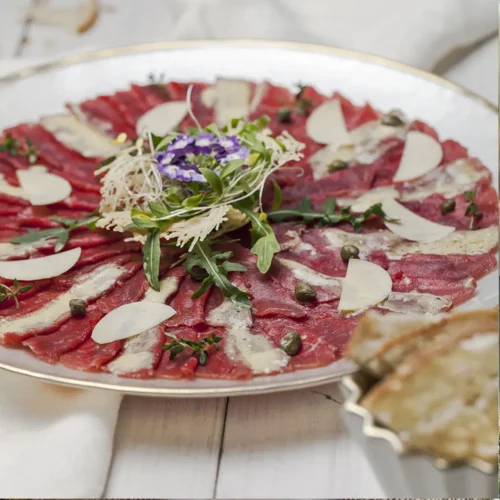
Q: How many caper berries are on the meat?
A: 8